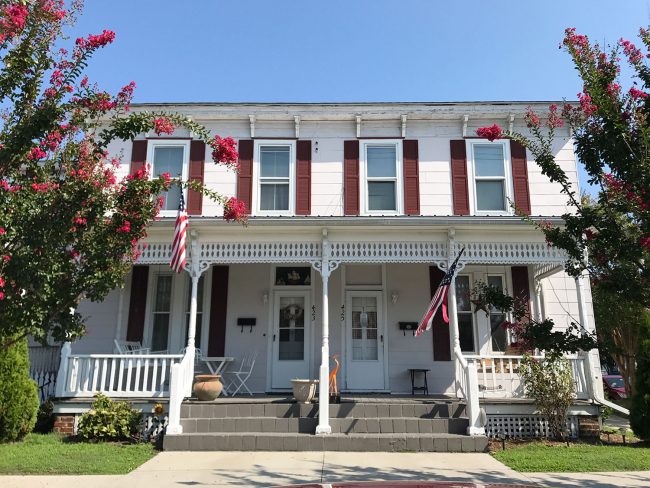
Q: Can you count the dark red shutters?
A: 12